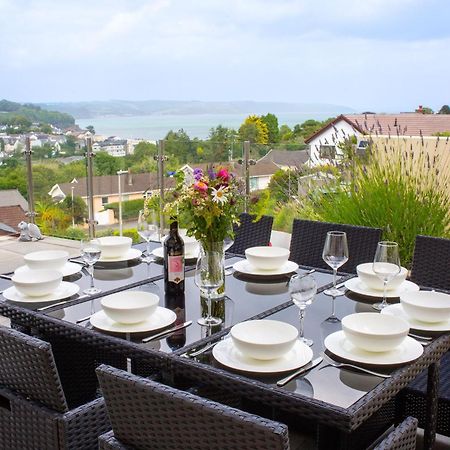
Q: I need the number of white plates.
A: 10